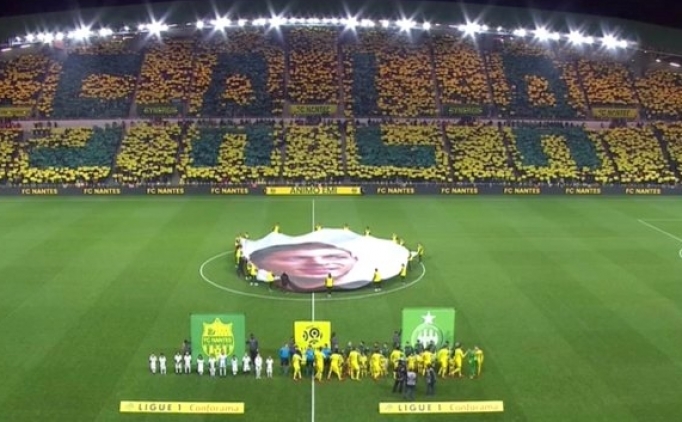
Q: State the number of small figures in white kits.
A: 11